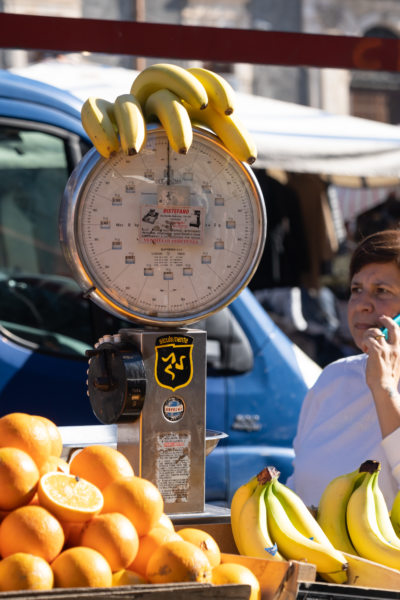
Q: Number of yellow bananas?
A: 14